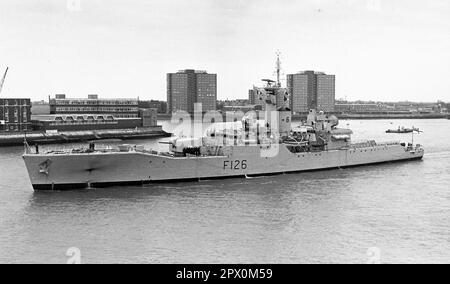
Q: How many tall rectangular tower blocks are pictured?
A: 2